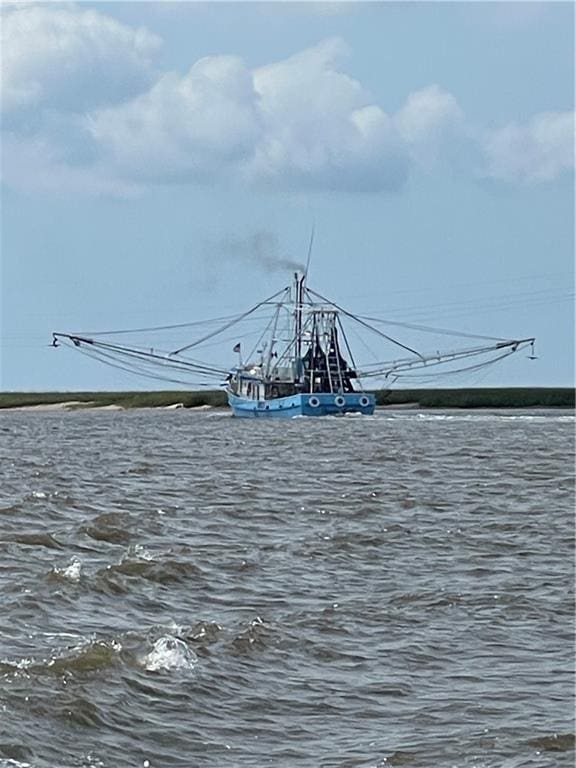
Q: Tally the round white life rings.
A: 3